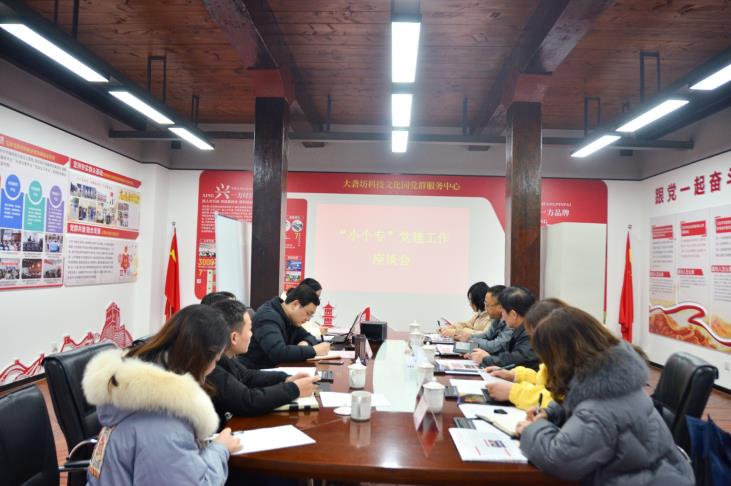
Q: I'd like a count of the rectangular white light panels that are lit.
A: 9